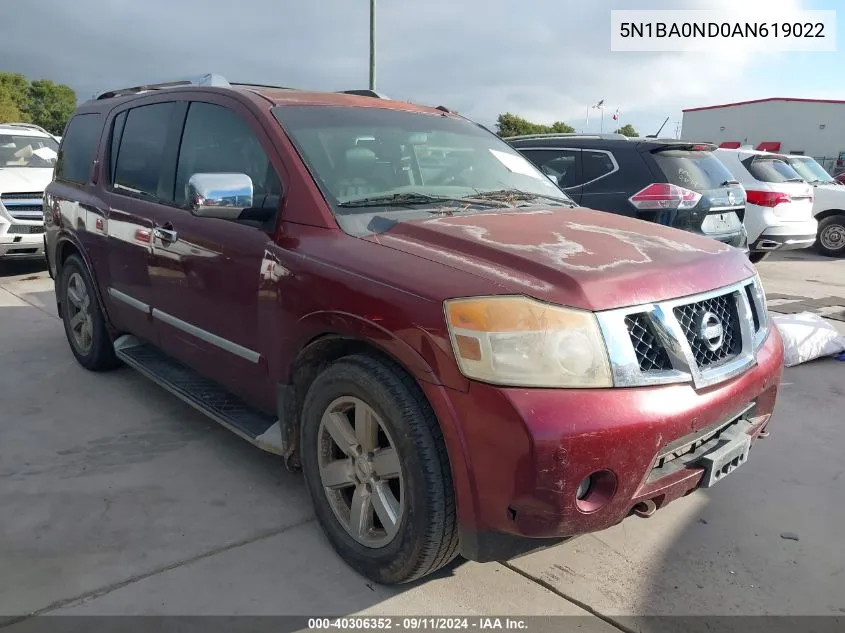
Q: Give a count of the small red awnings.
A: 2